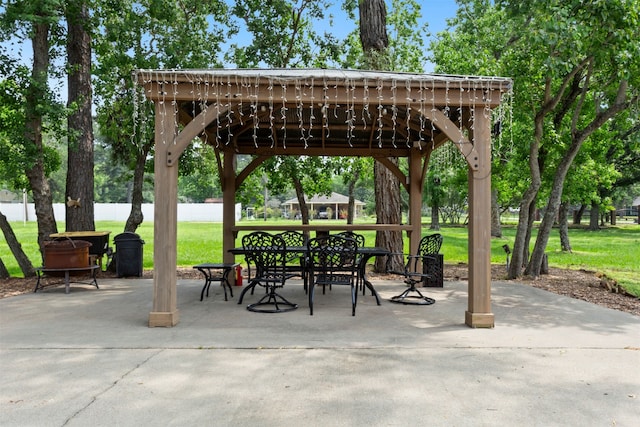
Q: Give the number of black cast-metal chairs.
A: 5